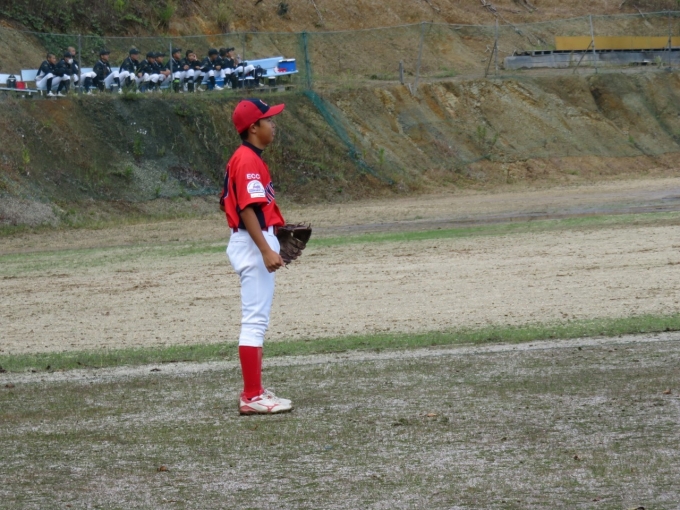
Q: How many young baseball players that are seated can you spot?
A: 12